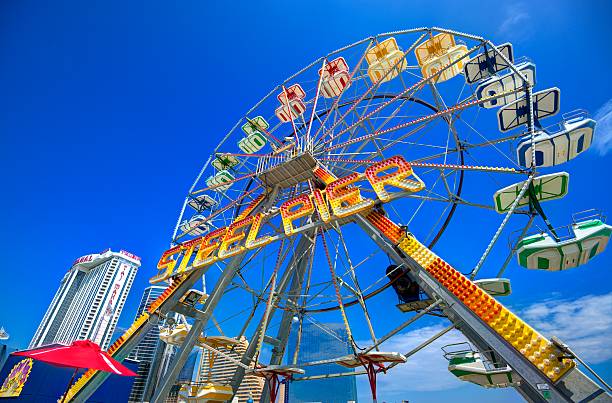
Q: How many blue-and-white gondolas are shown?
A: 3